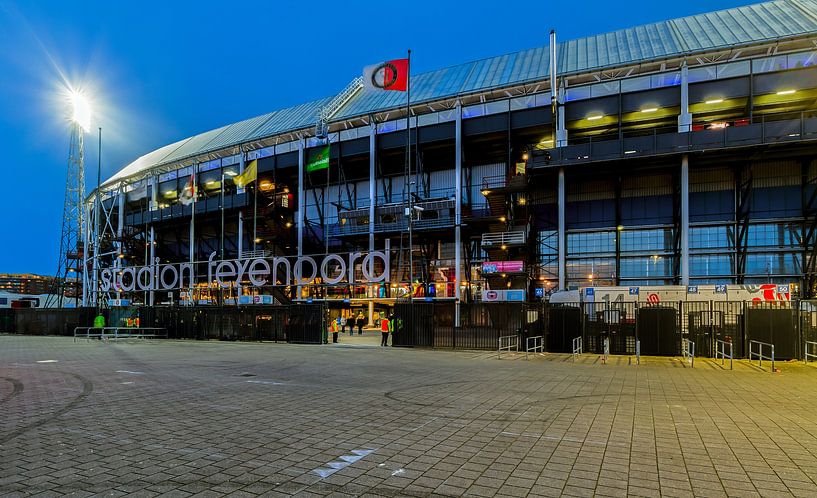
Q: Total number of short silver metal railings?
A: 9